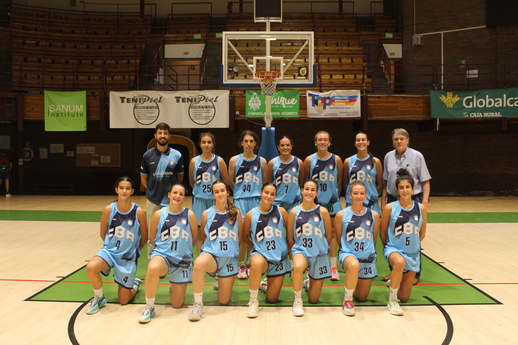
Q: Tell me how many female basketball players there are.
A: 12